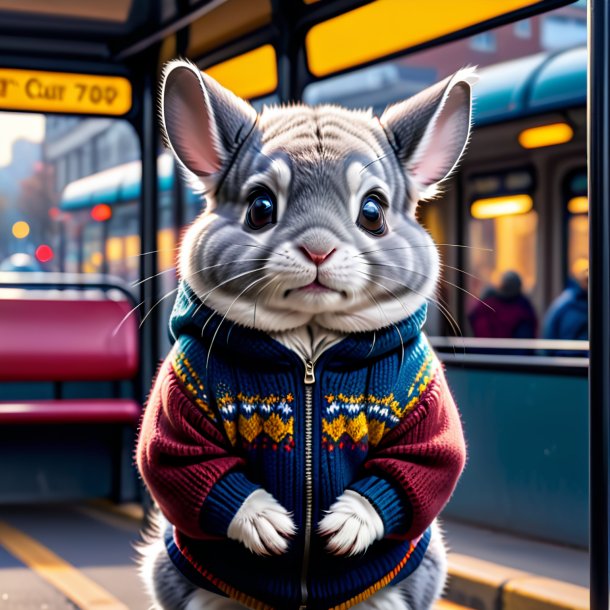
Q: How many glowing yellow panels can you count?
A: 3